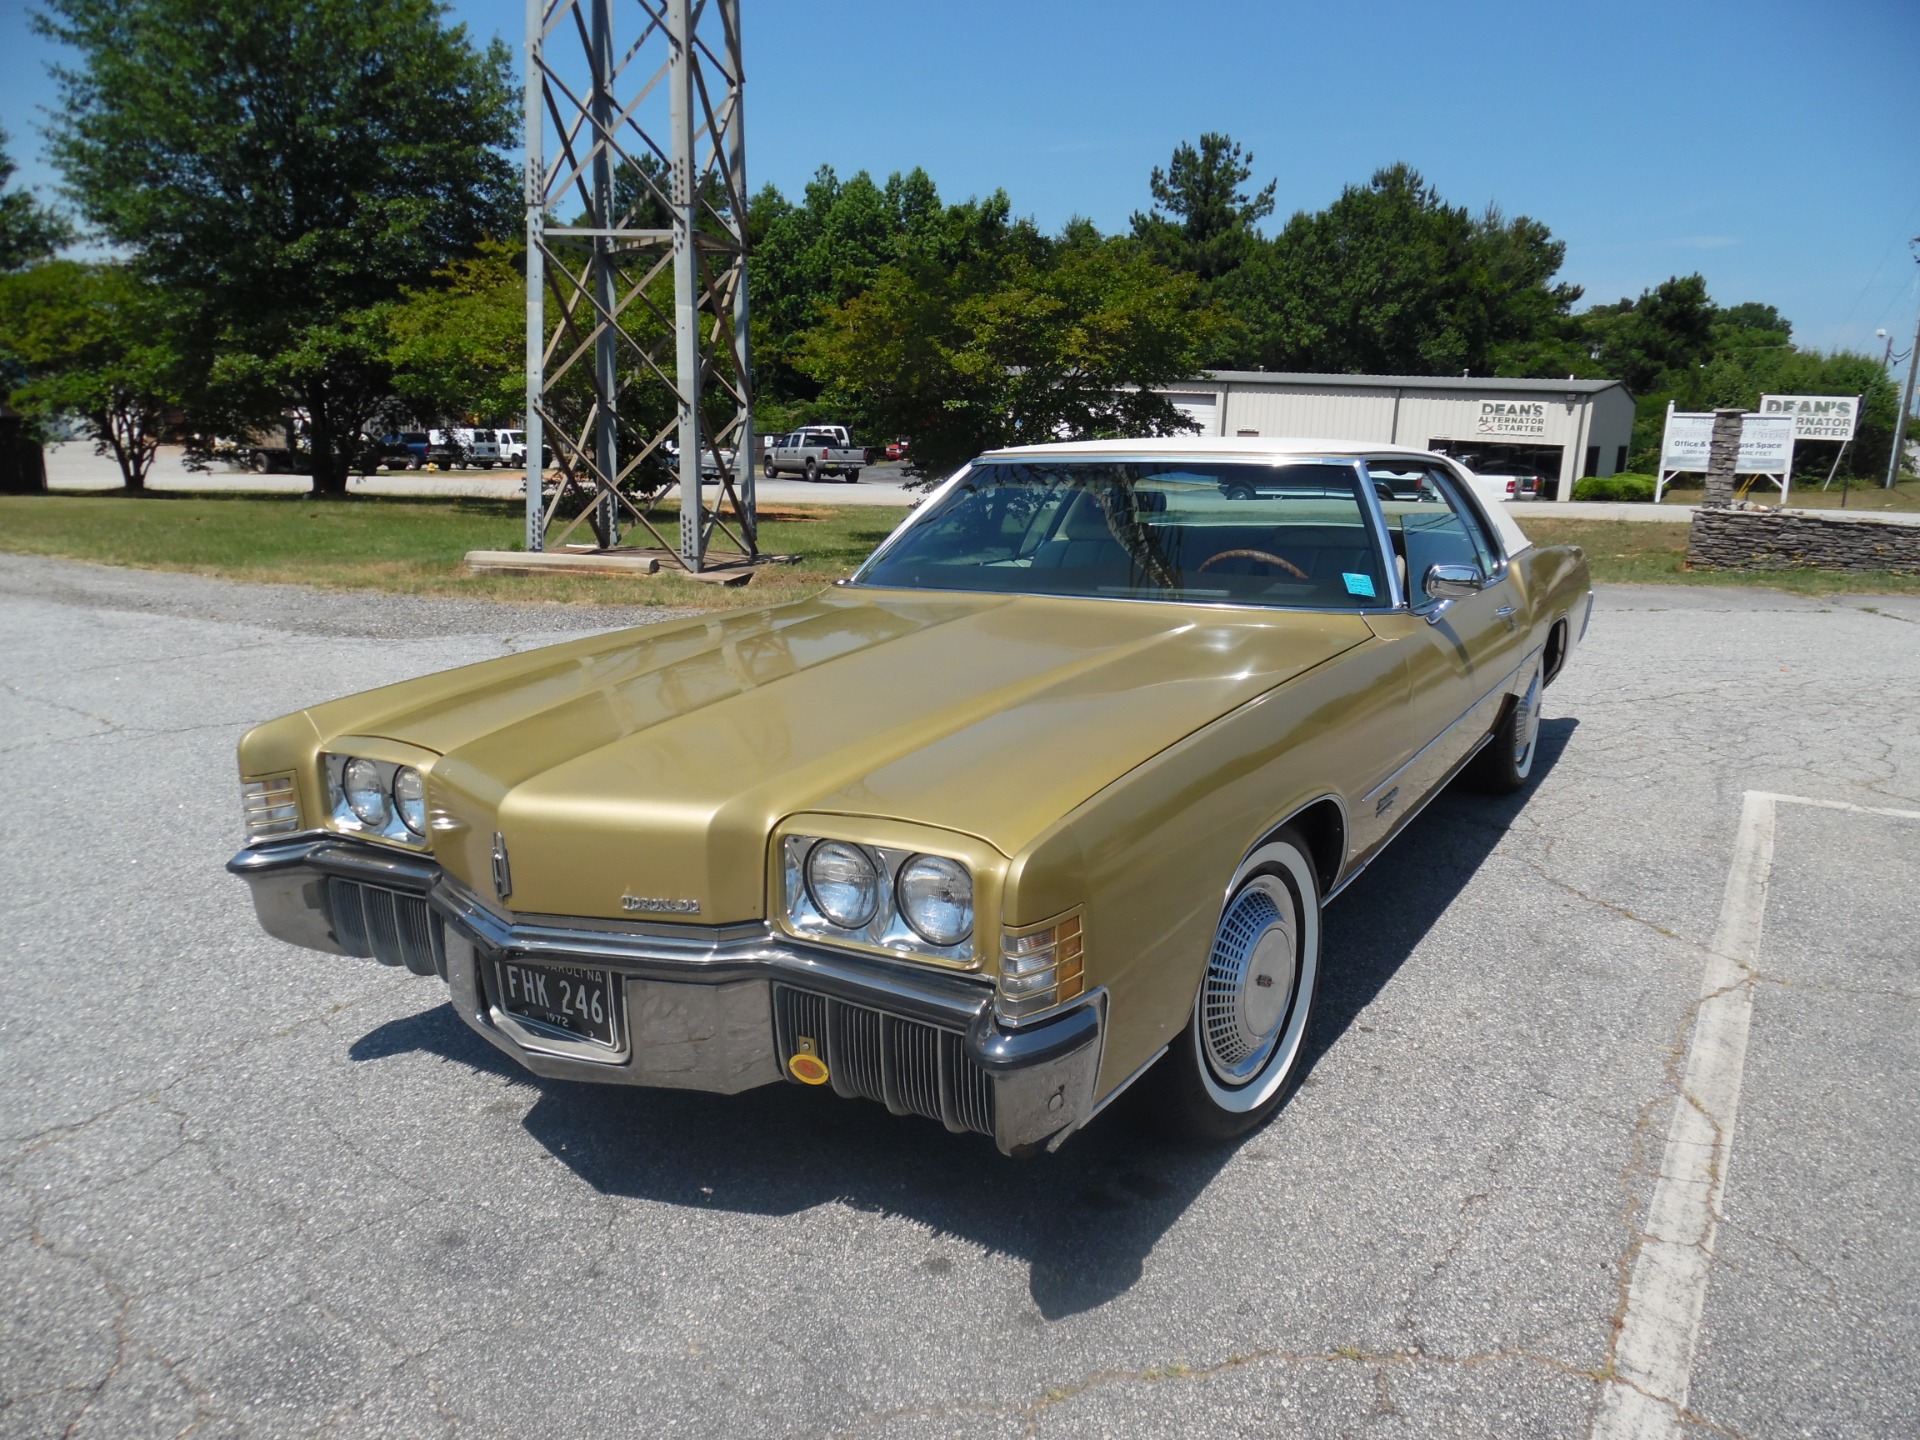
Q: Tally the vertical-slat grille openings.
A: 2